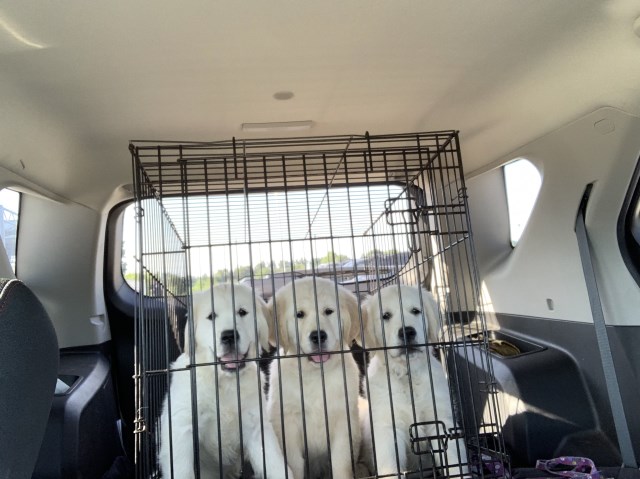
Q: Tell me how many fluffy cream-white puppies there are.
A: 3